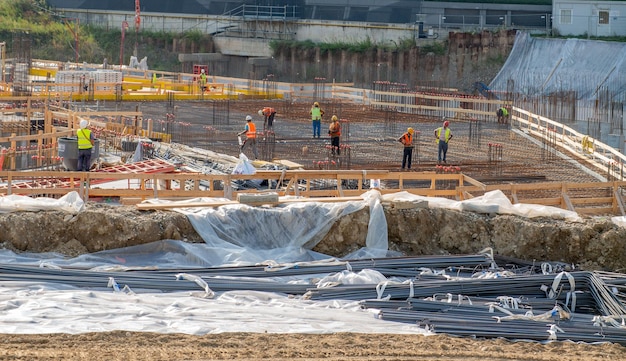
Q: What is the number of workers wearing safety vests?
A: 9